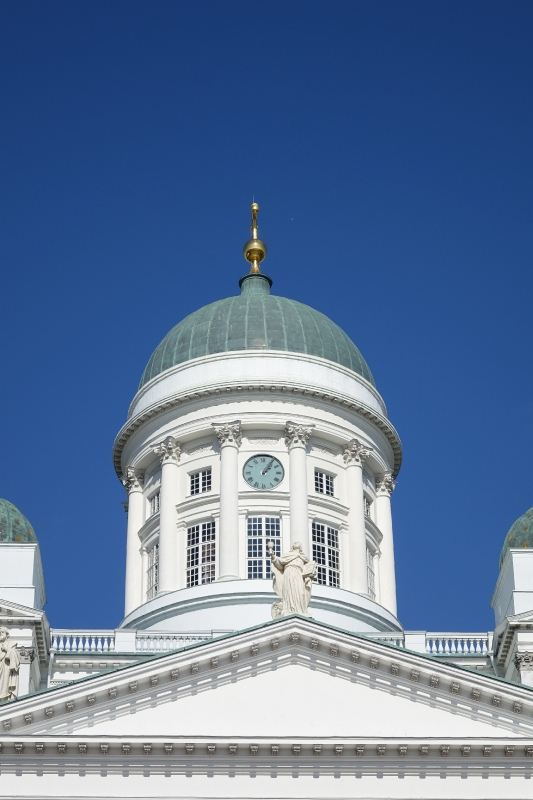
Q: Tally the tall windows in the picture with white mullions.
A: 5